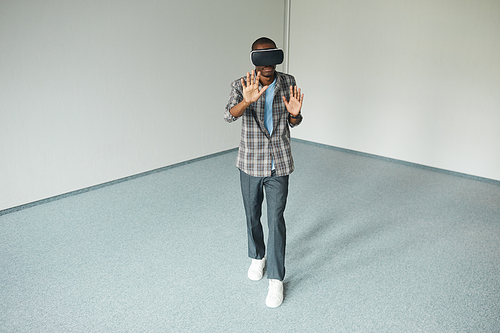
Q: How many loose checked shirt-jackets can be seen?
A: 1